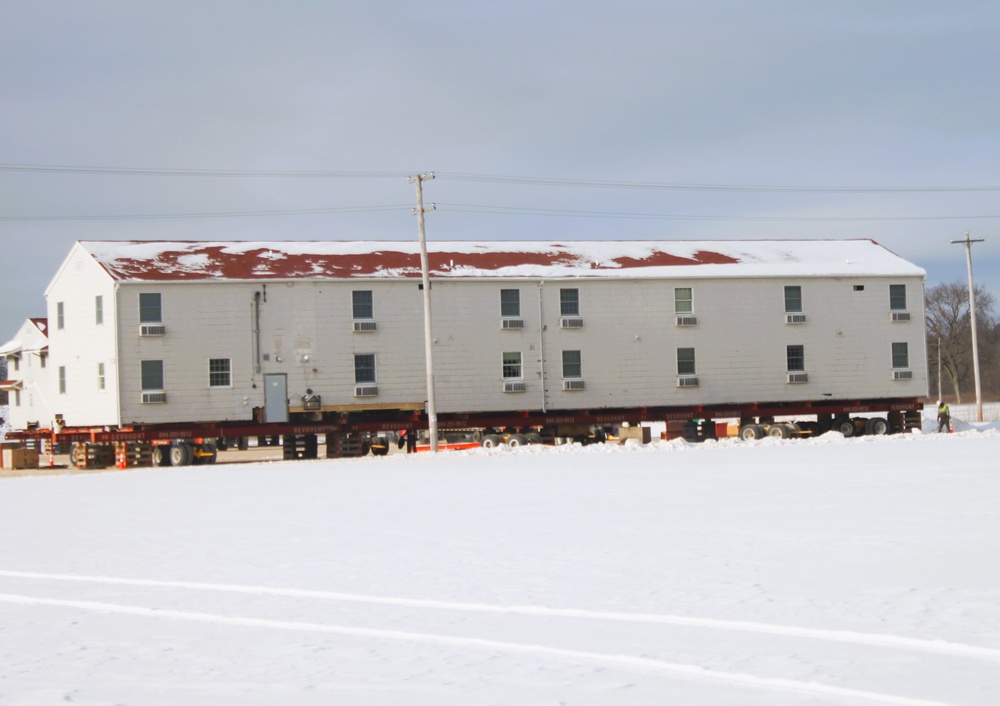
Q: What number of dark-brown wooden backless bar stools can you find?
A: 0